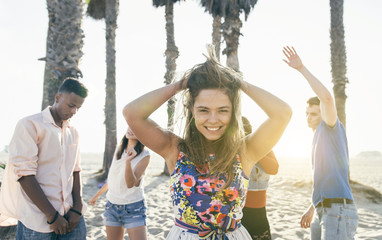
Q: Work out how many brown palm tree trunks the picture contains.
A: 6